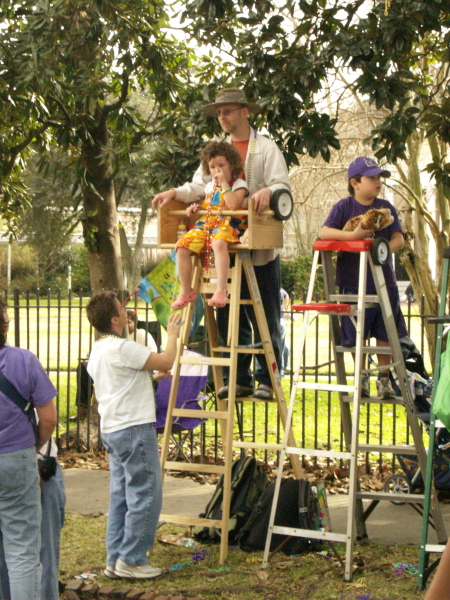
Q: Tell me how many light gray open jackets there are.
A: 1